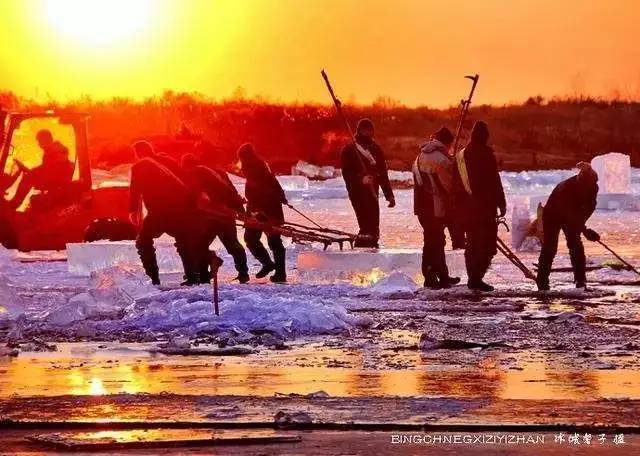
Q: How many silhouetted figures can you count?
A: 8